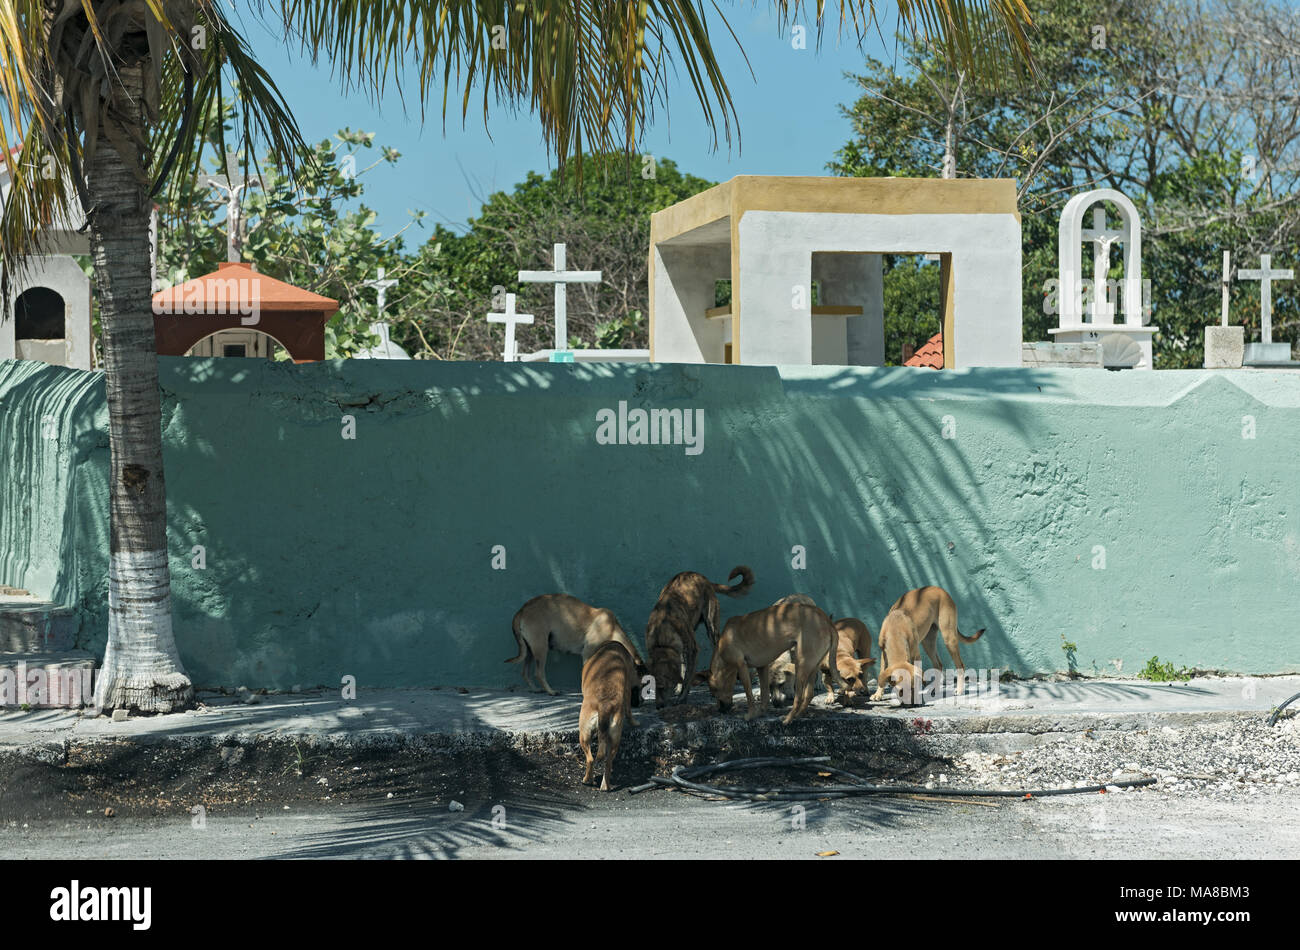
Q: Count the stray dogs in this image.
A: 7